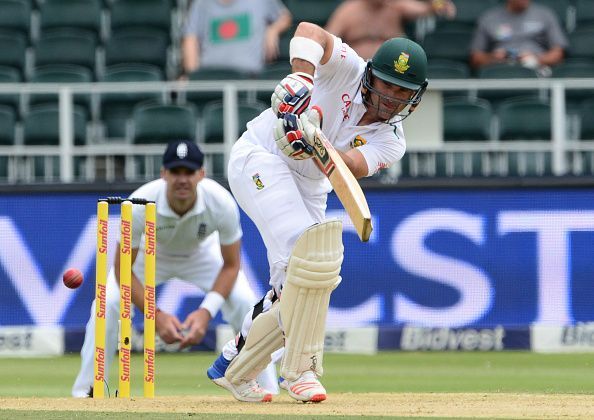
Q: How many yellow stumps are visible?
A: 3